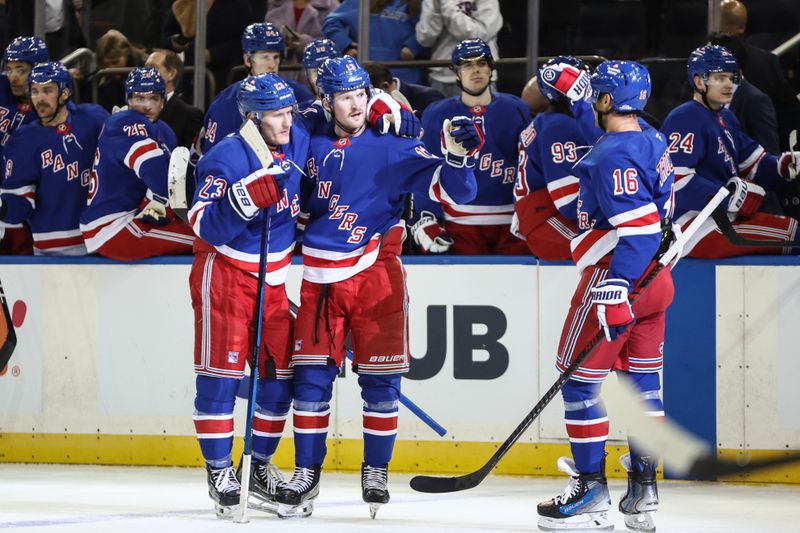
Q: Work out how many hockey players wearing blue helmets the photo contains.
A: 11